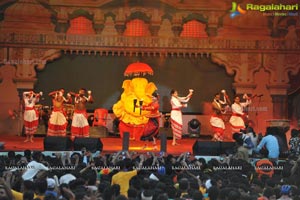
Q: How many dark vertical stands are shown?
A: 2